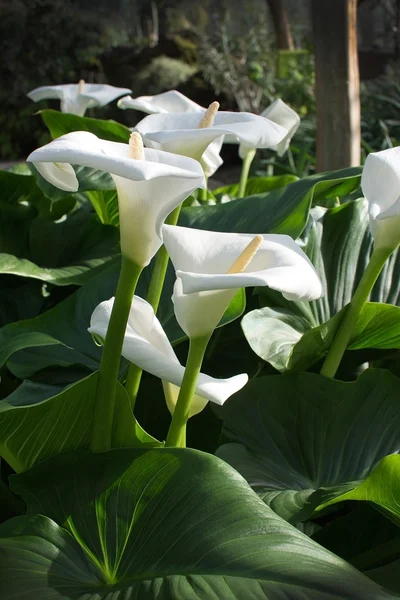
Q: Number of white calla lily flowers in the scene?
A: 8